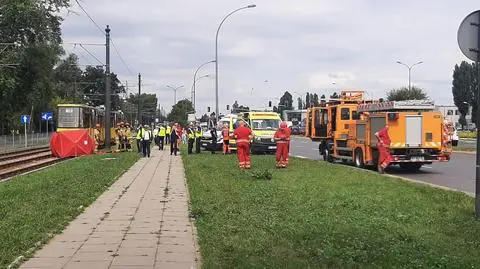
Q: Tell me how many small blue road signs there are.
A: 2